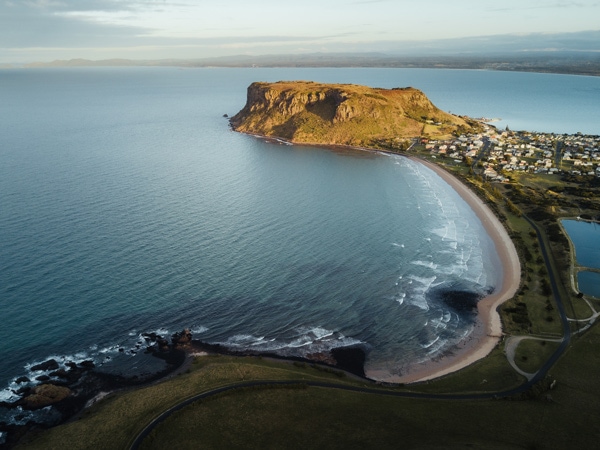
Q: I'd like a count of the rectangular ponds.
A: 2